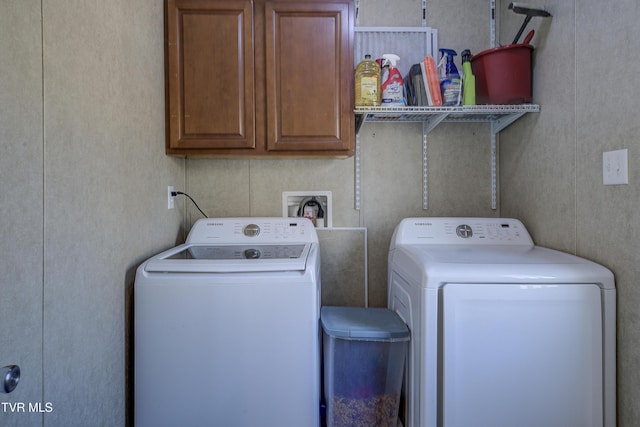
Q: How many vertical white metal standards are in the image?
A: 3